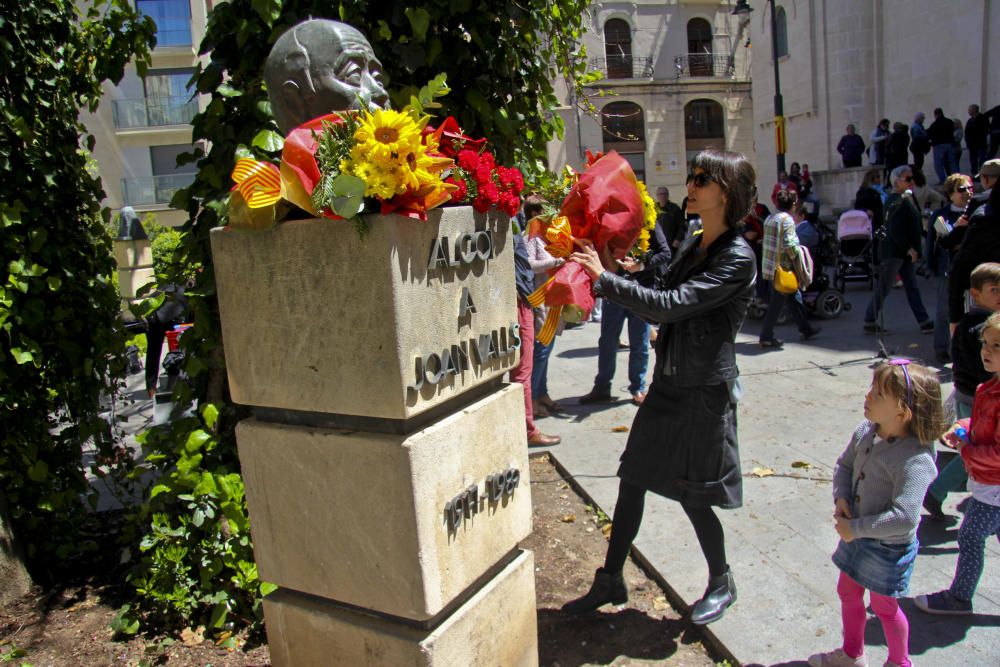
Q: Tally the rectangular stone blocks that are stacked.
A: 3